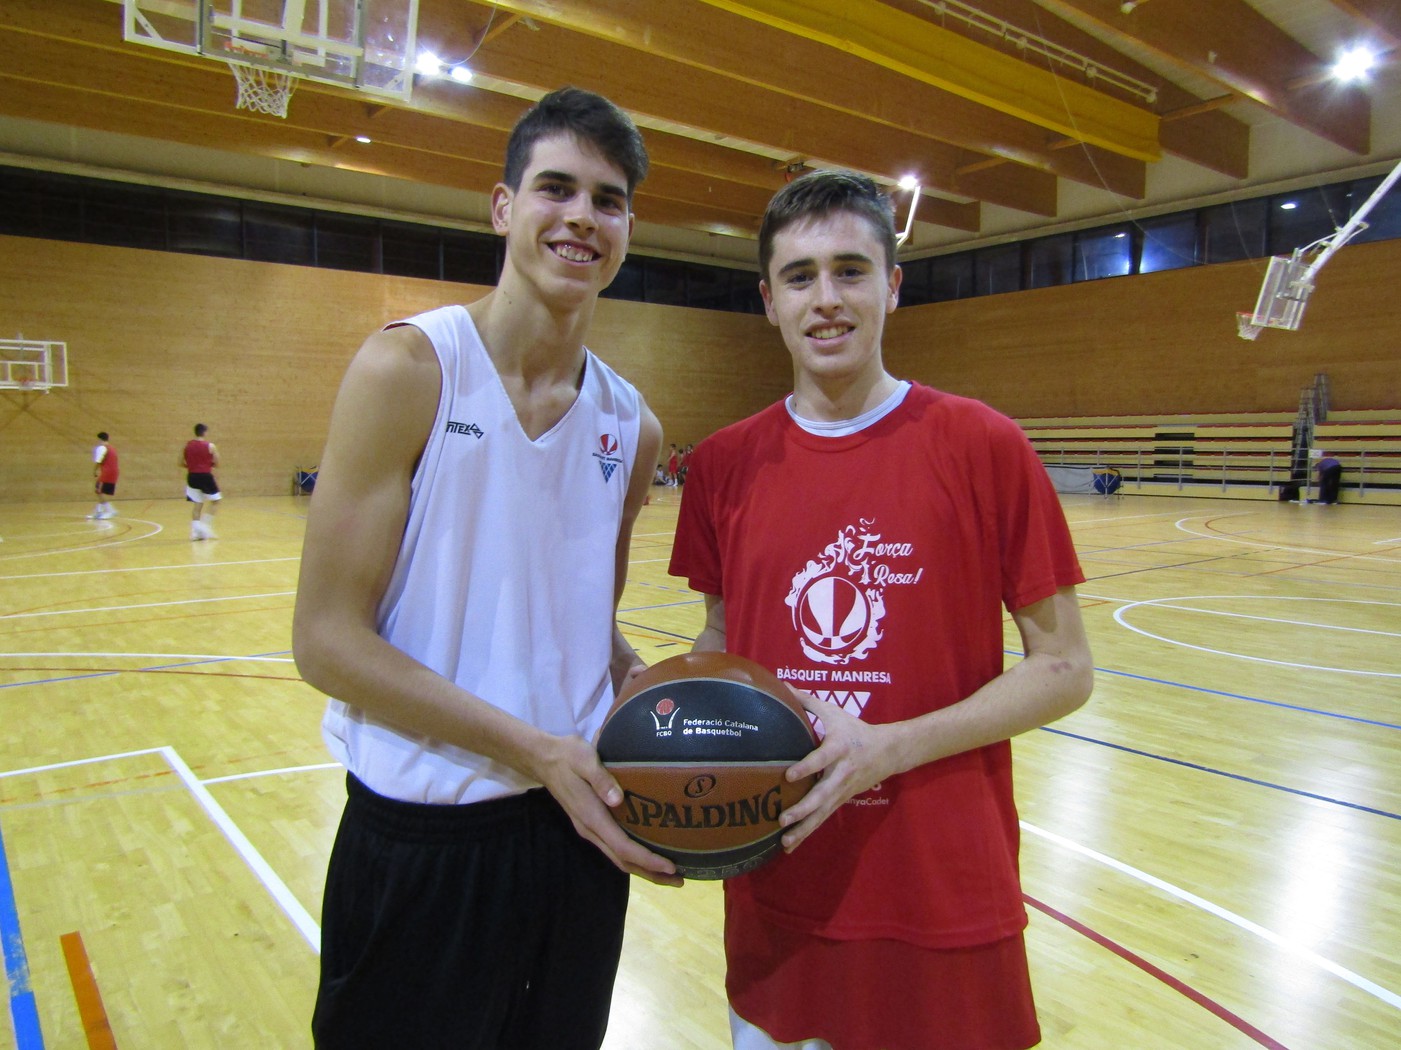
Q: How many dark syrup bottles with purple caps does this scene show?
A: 0